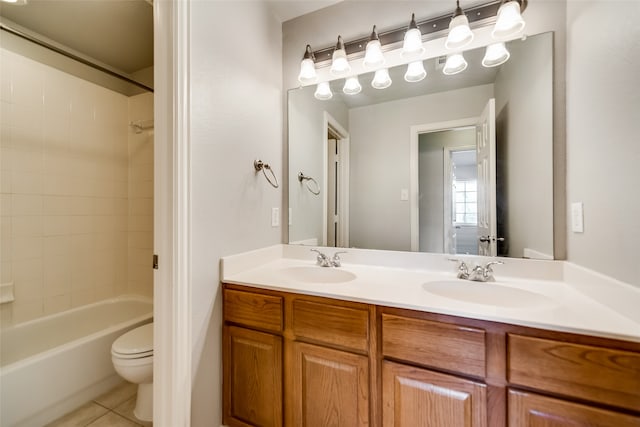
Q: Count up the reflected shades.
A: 6